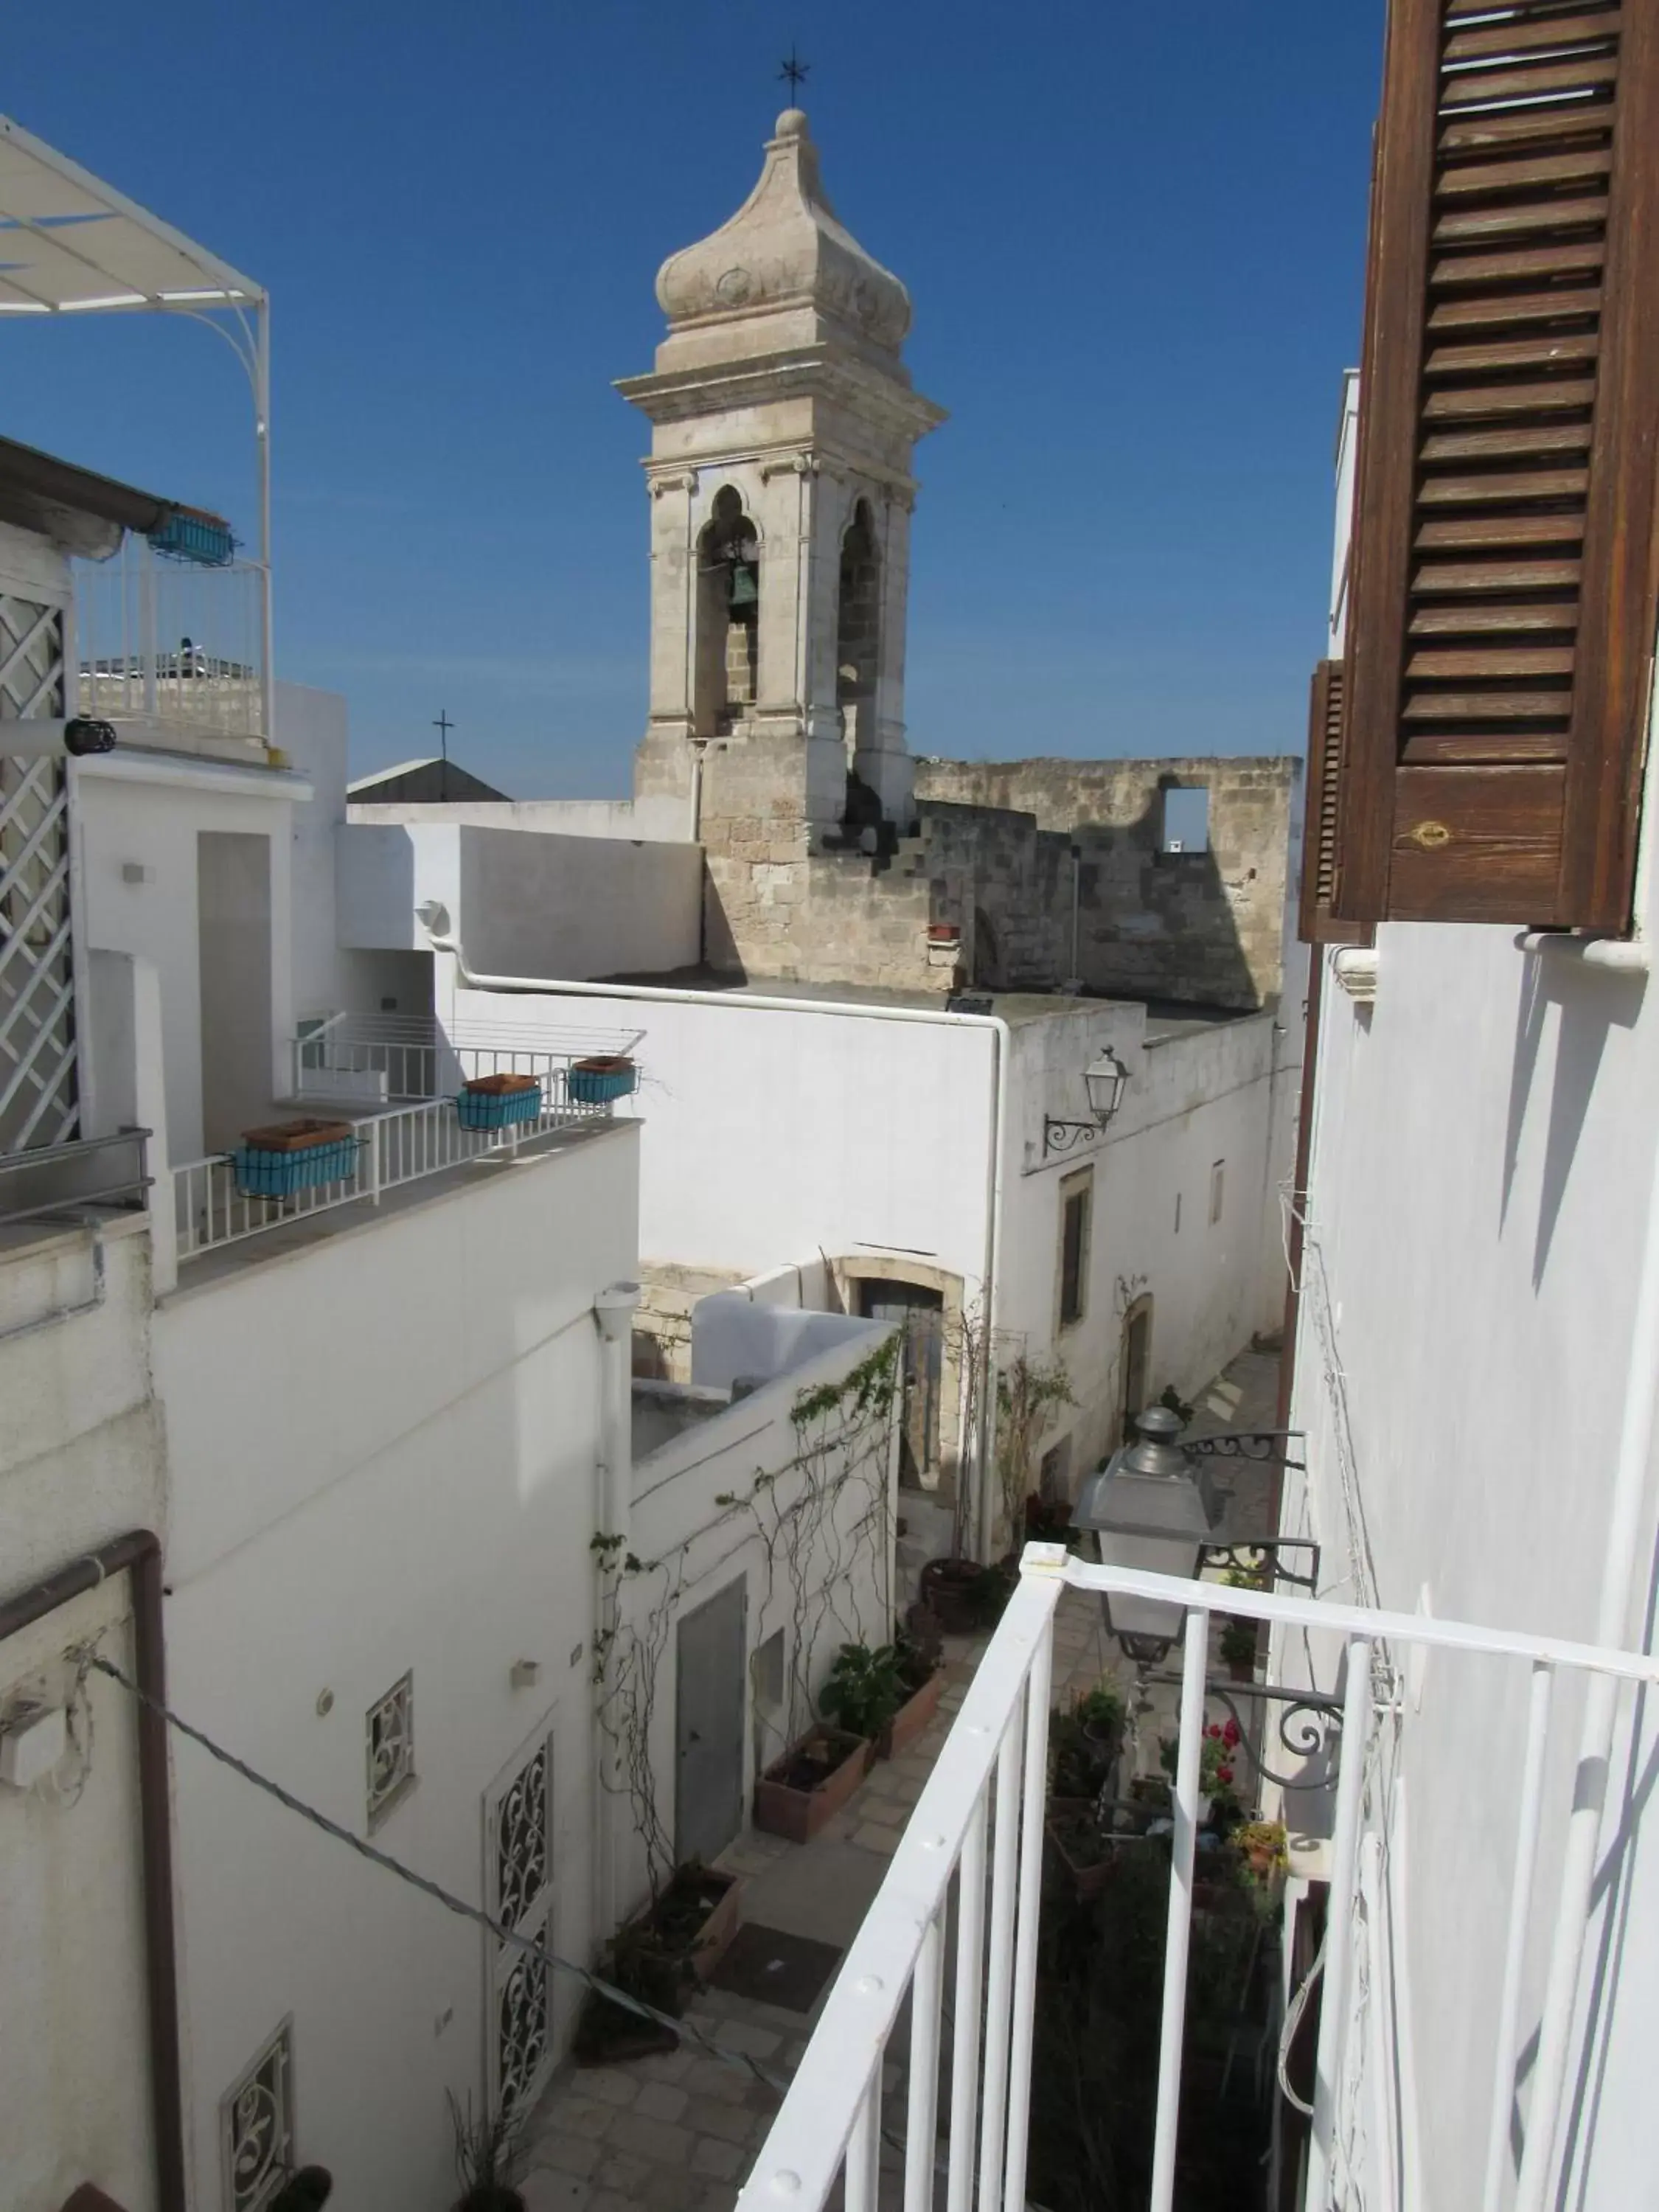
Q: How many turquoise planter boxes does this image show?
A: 4